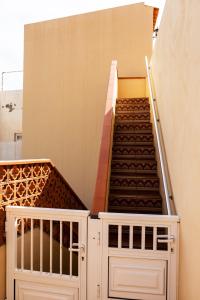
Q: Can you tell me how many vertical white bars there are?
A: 10